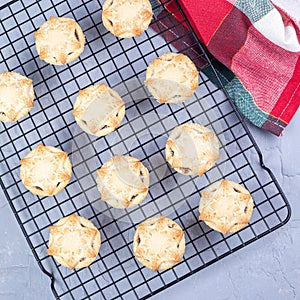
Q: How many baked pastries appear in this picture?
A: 11